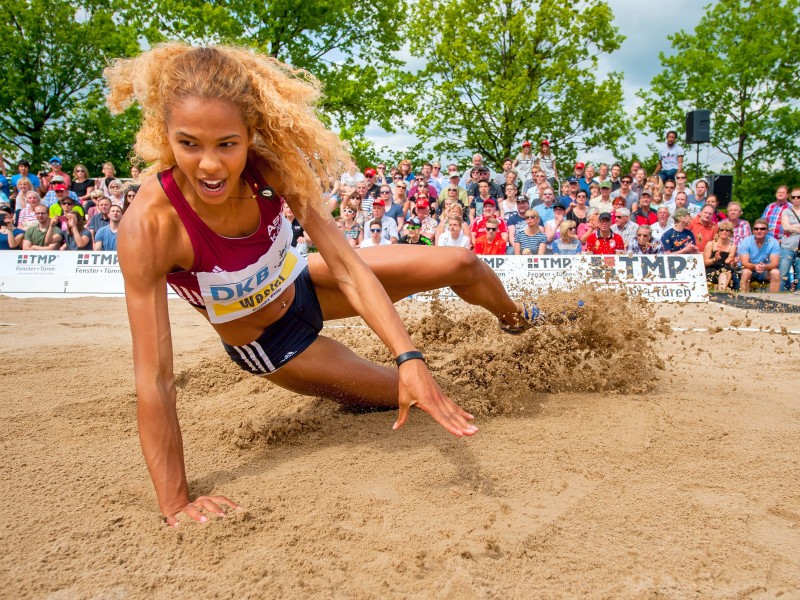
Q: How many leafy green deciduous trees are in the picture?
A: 4